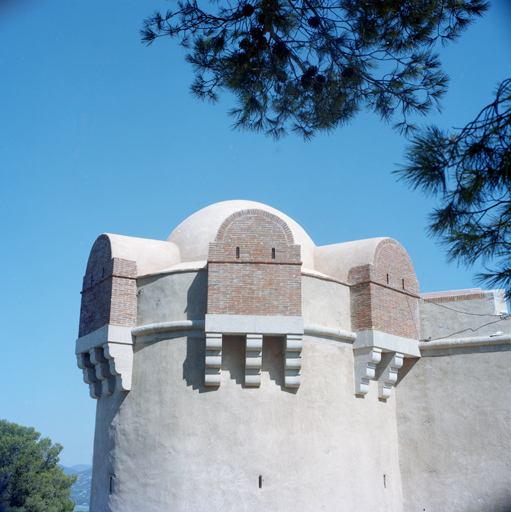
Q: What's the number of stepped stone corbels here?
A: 8